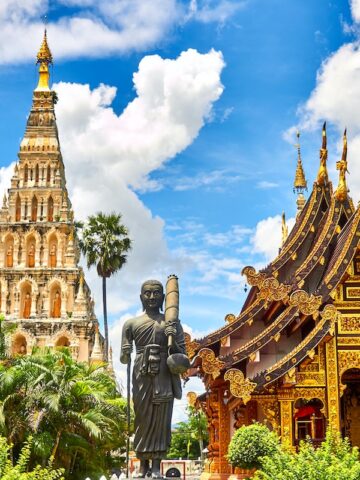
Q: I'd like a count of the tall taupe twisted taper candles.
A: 0